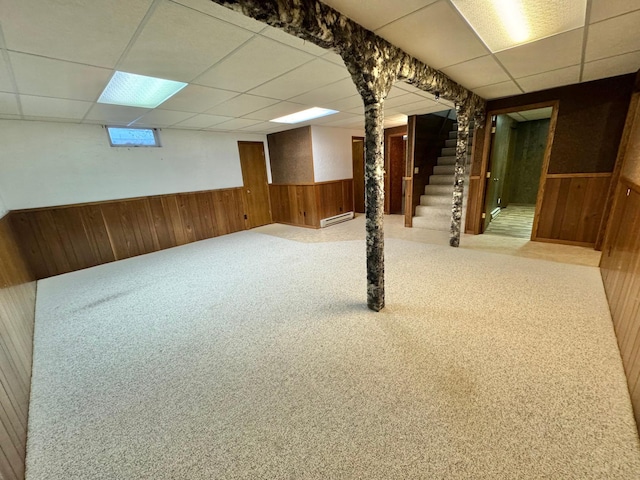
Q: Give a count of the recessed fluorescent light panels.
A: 3